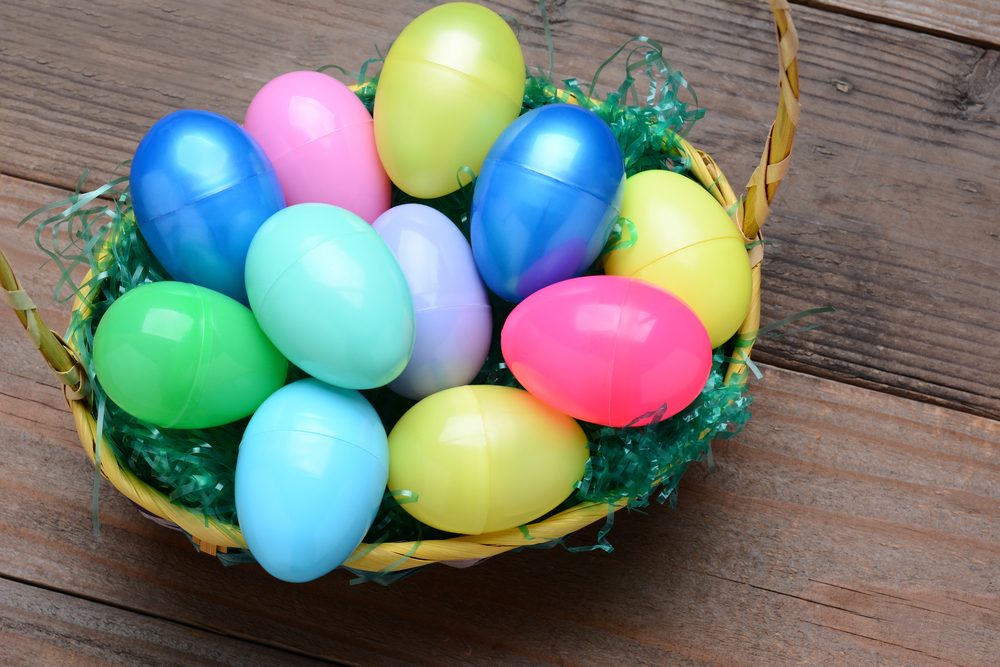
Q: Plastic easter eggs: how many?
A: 11